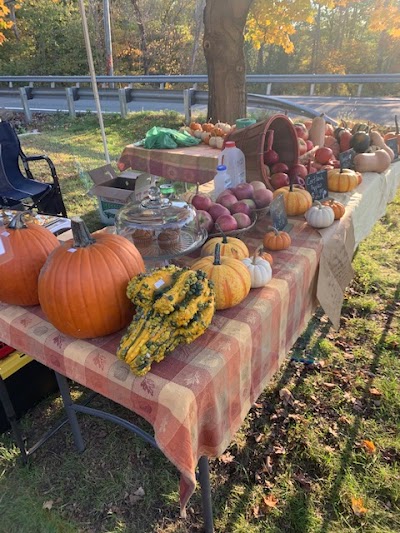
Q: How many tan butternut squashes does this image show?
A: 3